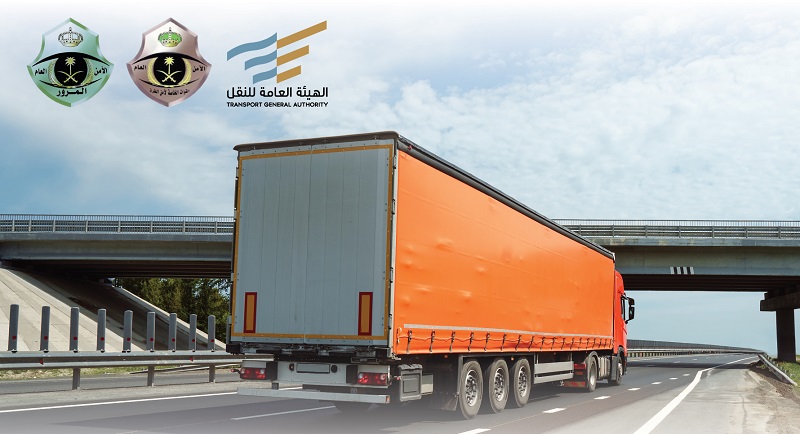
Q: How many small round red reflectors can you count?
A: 9